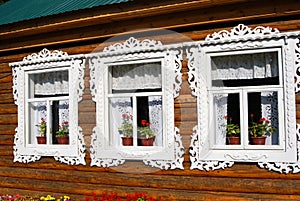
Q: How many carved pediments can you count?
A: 3